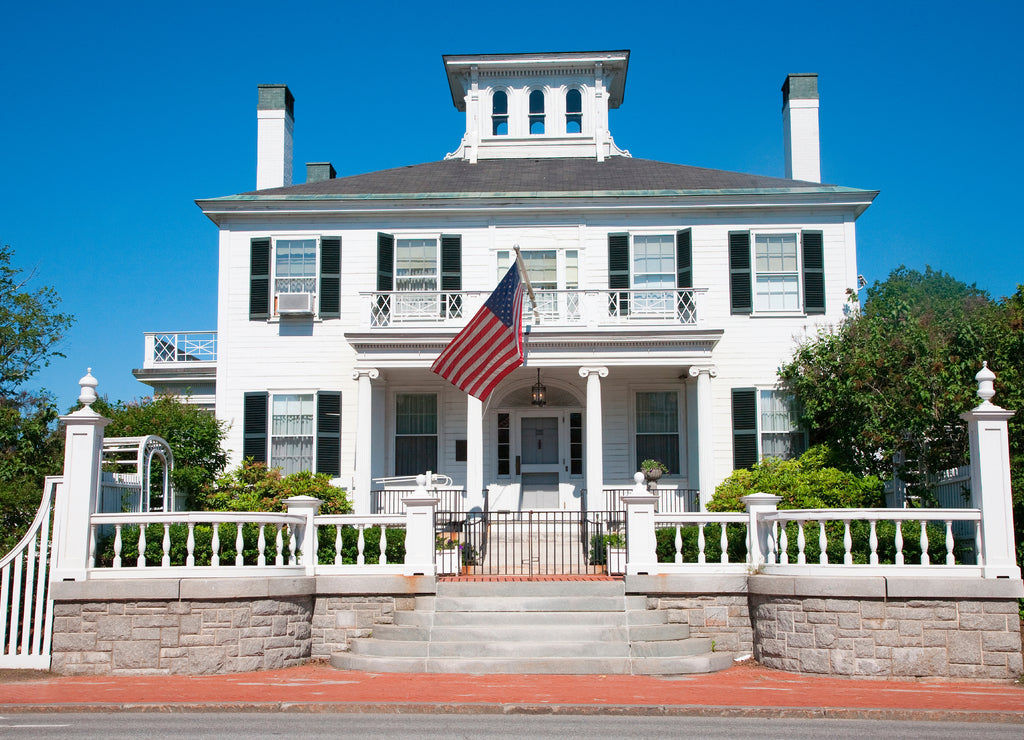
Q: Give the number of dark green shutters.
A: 11